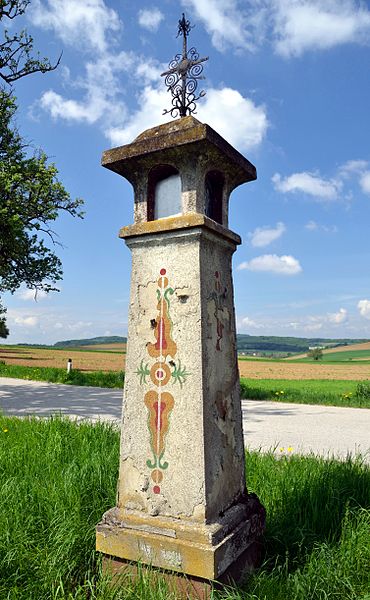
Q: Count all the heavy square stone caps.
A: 1